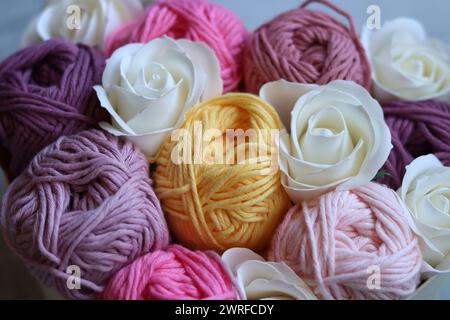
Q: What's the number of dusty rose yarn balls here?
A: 1